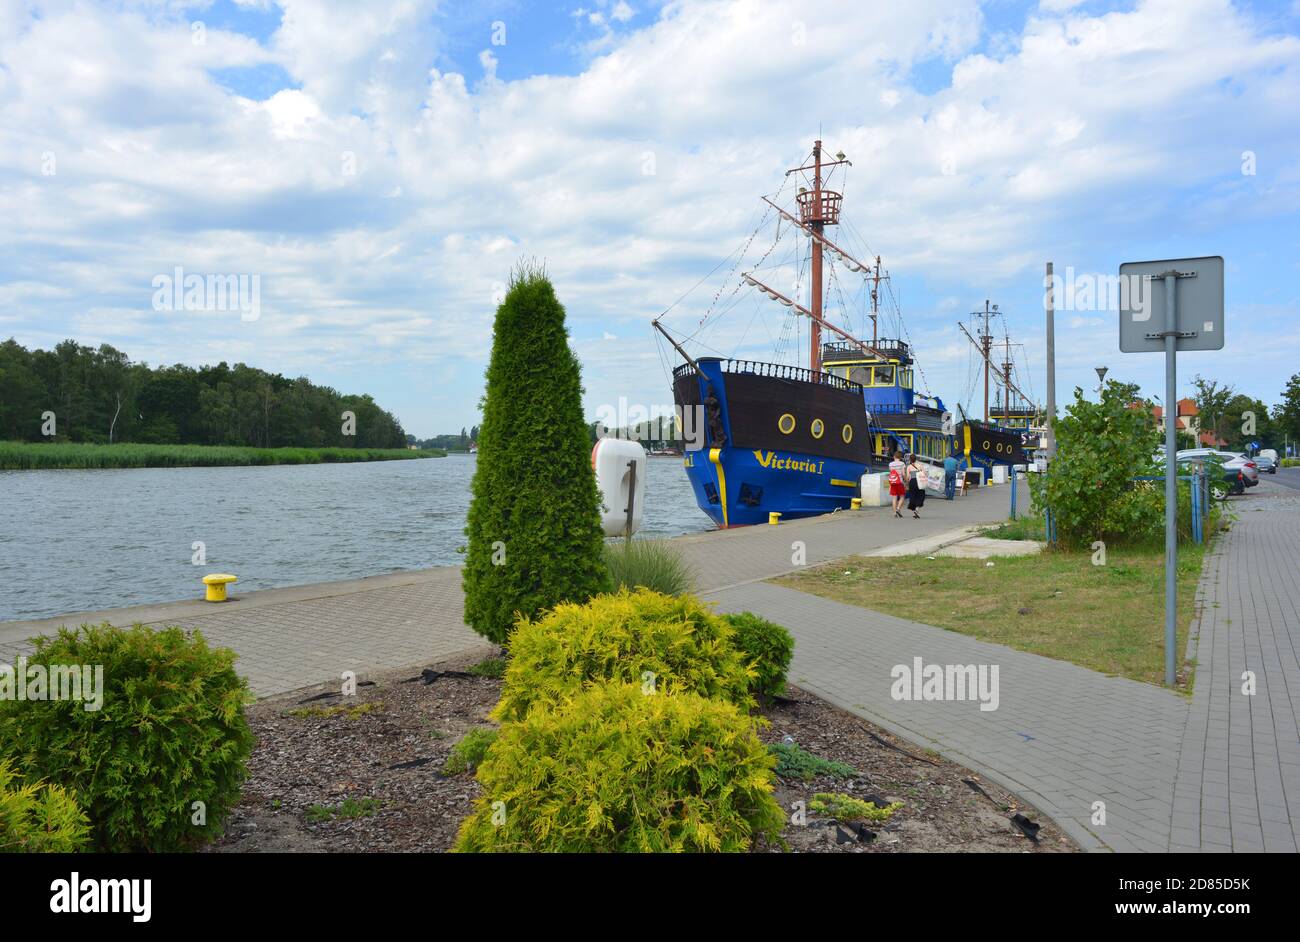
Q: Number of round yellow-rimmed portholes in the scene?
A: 7